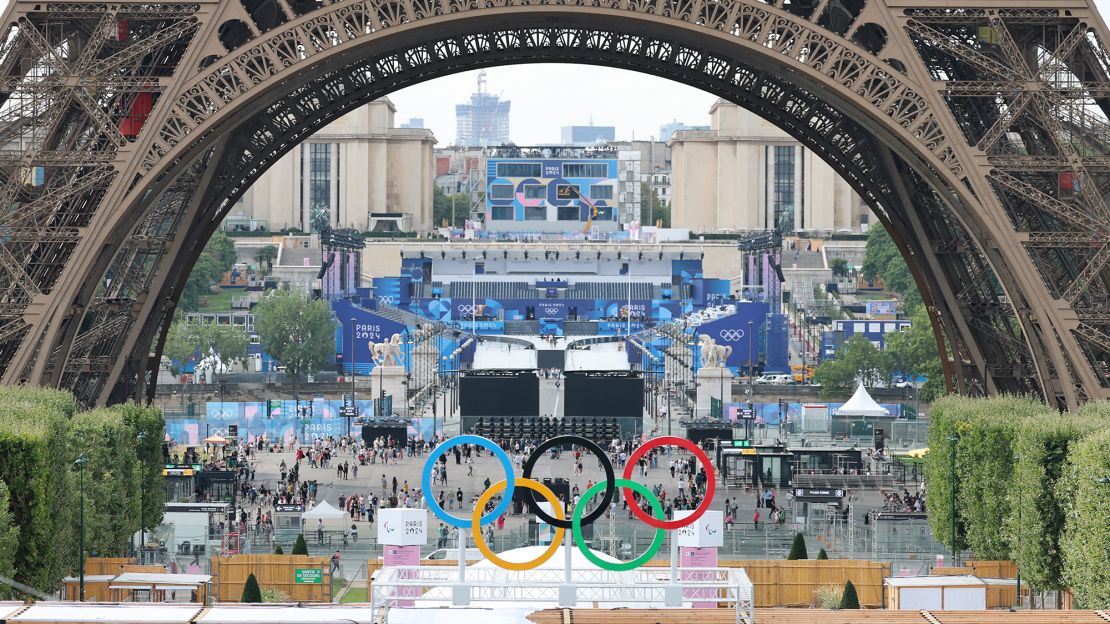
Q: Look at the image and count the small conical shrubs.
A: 6